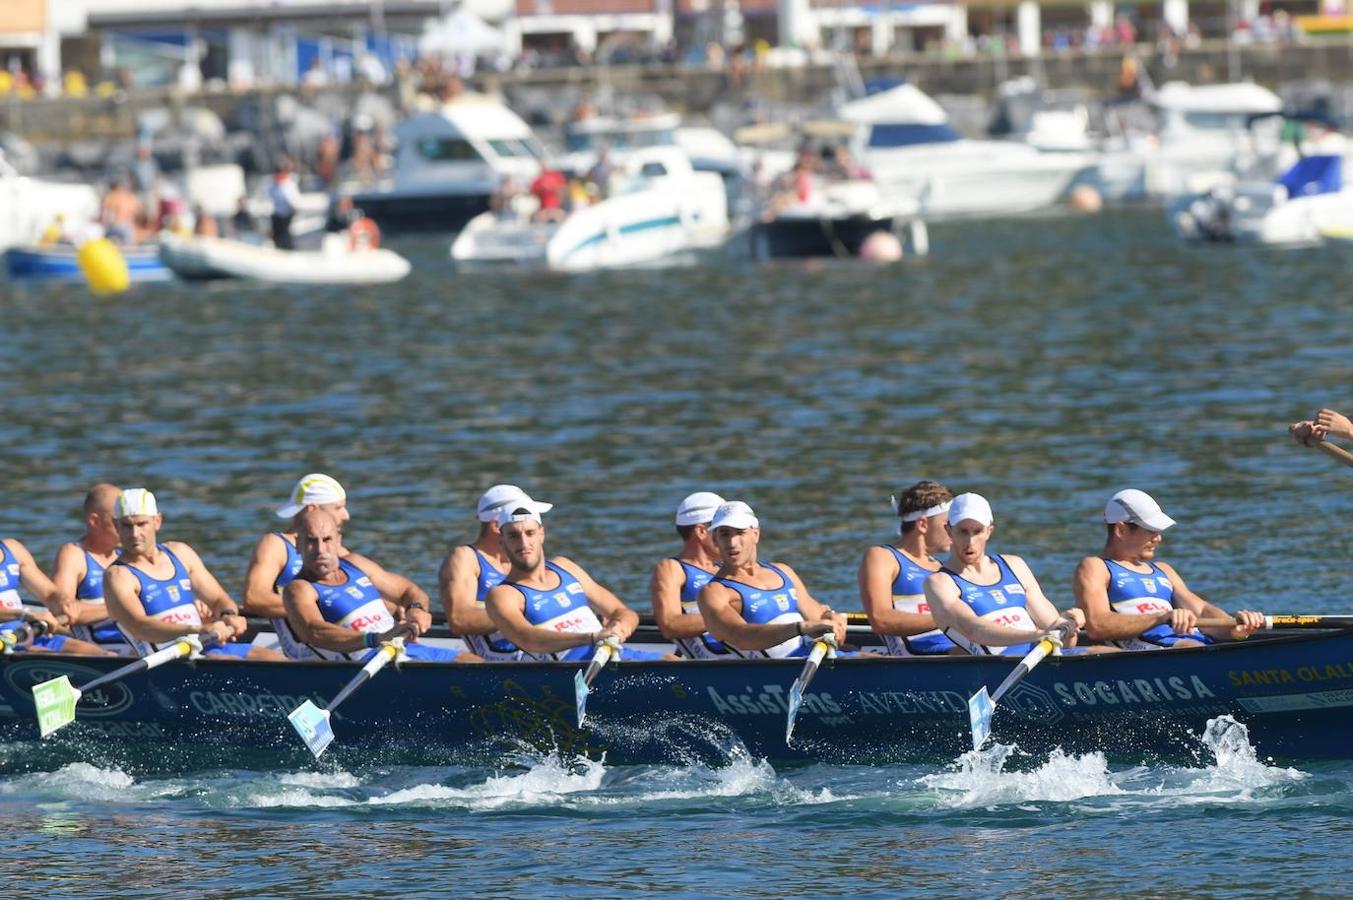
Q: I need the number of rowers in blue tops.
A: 12